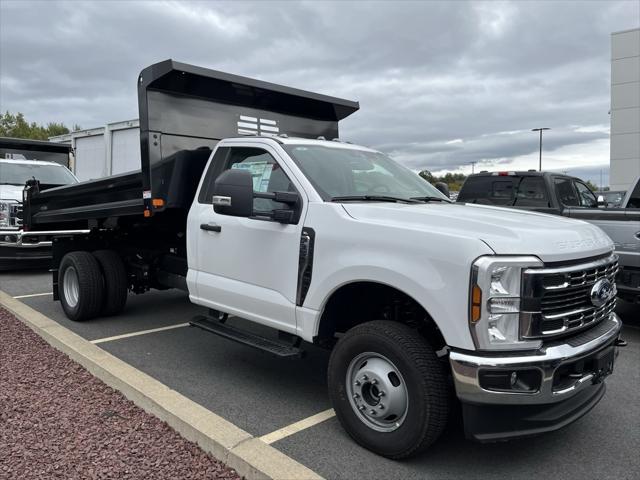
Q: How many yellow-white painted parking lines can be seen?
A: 3